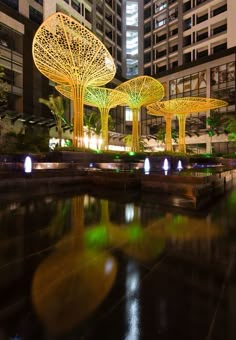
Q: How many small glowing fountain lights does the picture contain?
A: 4